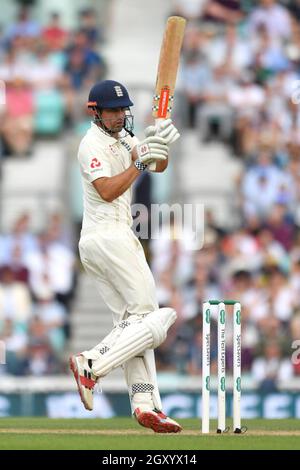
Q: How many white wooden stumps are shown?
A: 3